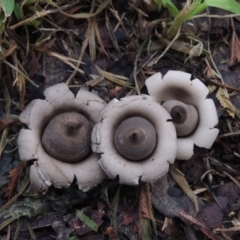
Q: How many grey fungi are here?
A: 3